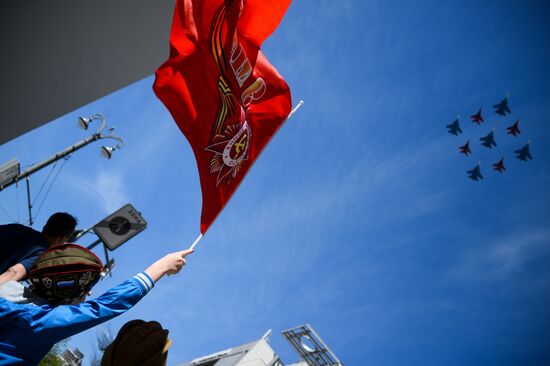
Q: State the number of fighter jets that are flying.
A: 9